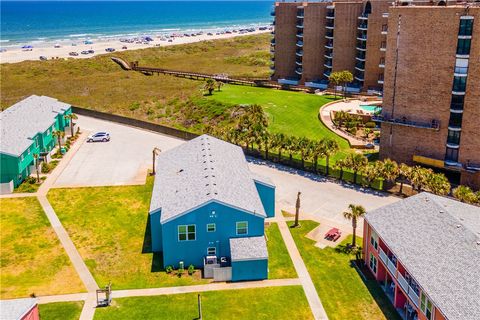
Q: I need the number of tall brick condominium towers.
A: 2